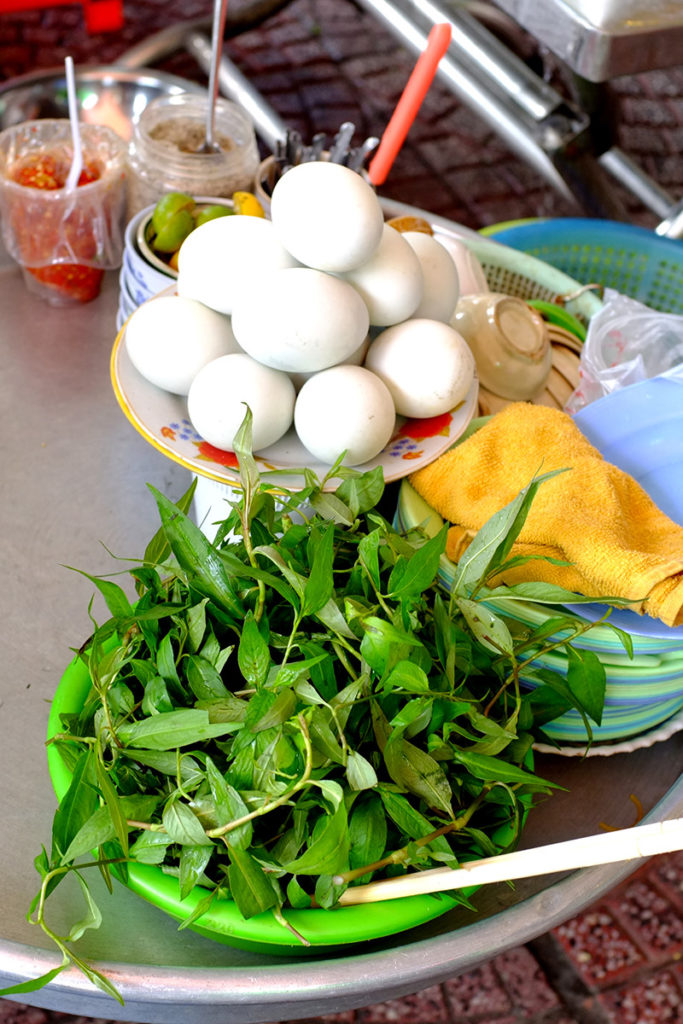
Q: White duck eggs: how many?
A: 10